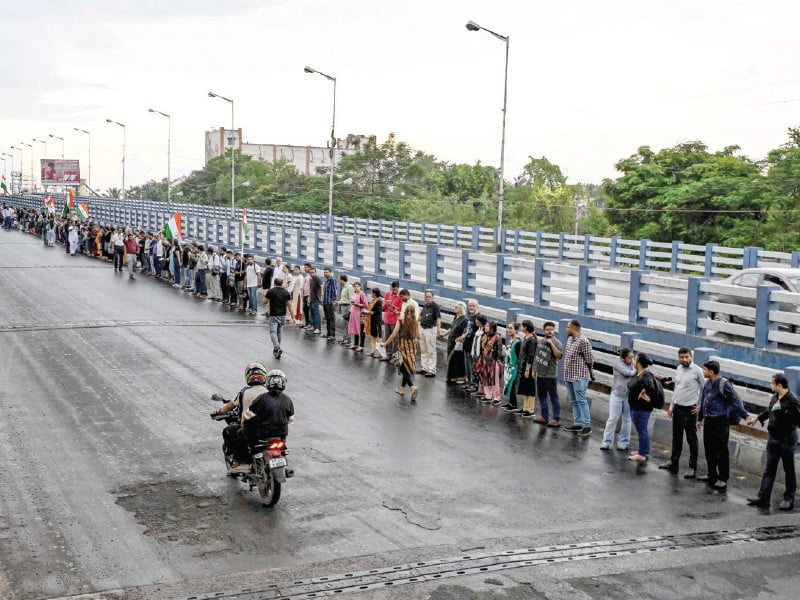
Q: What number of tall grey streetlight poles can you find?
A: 12